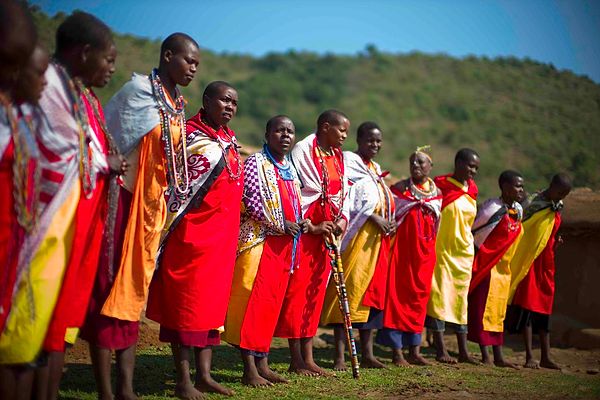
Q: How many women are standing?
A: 12